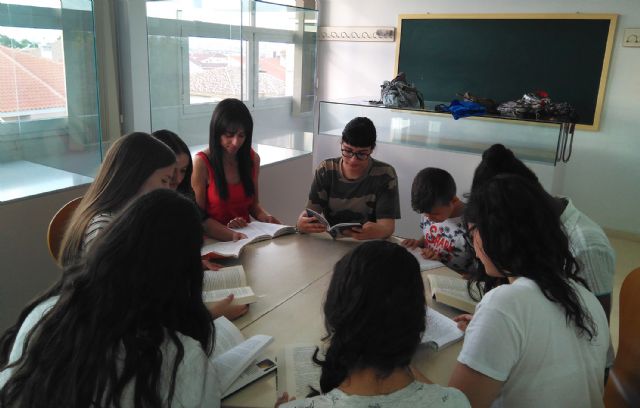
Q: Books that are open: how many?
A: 9